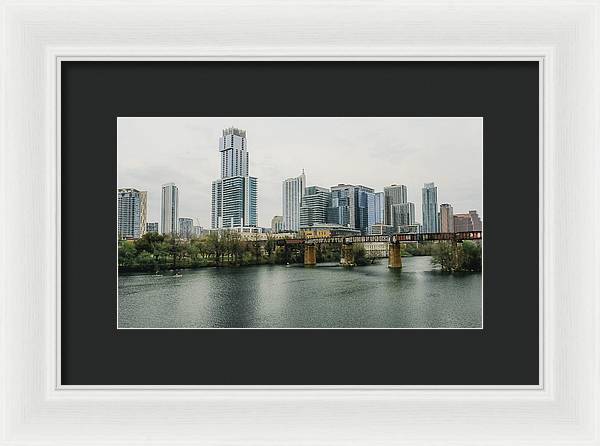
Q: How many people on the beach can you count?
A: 0